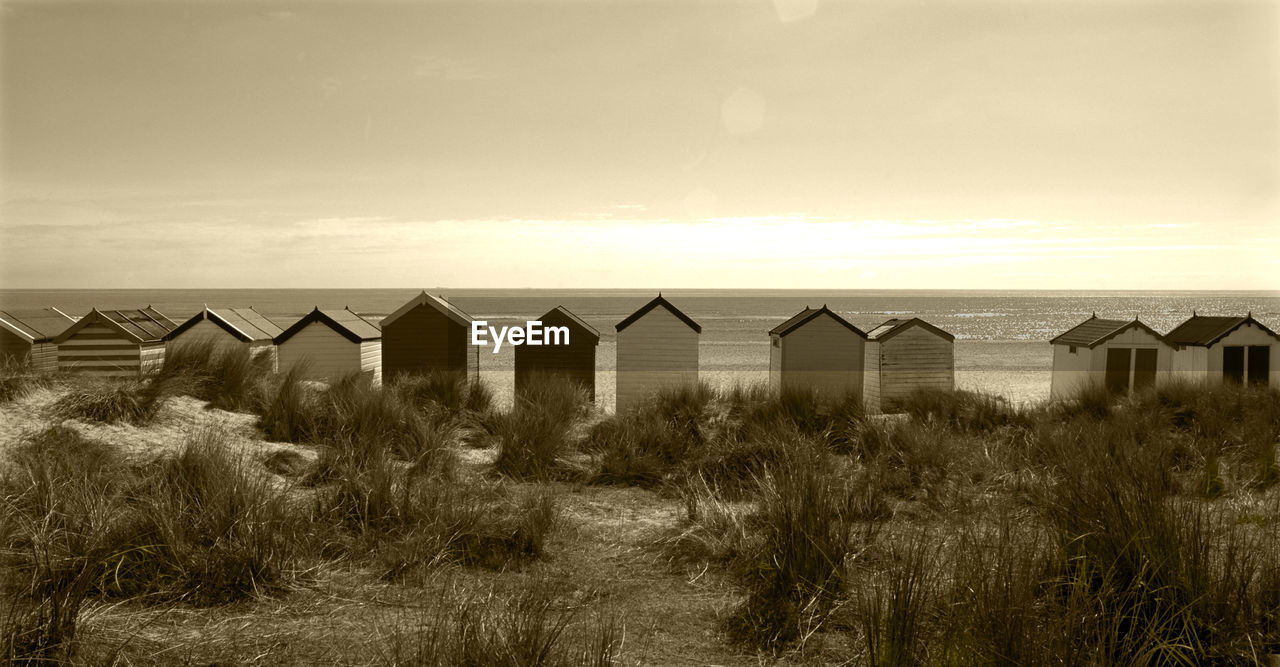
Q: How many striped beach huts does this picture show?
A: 1